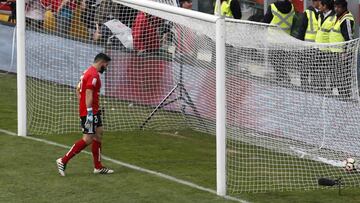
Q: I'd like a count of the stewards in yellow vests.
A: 5